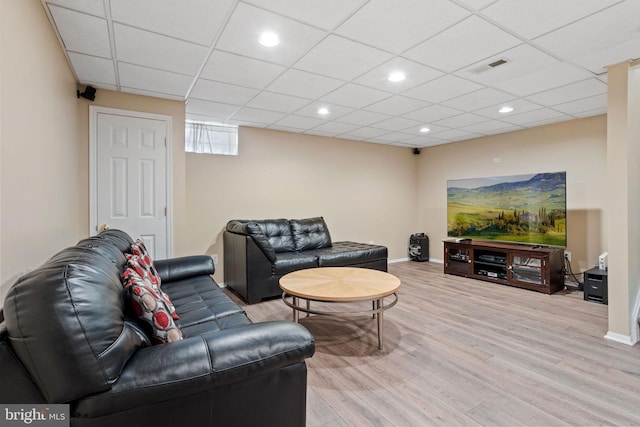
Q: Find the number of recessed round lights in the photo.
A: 5